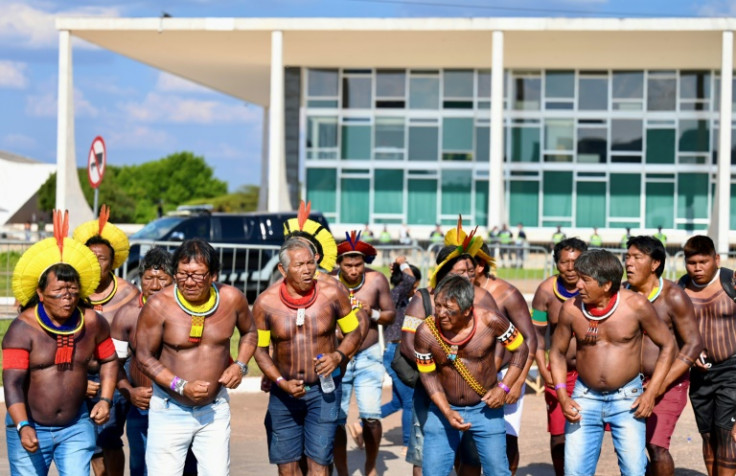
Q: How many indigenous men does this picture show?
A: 14